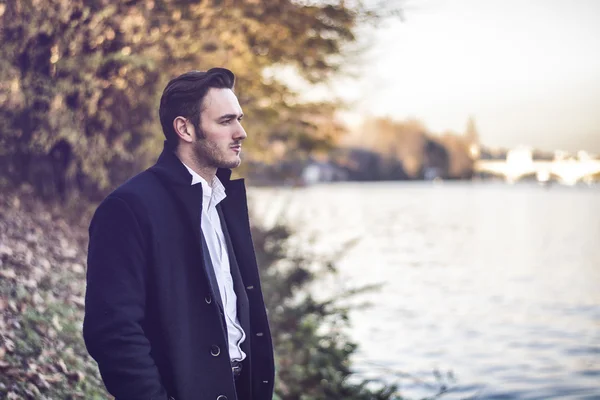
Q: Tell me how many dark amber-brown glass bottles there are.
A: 0